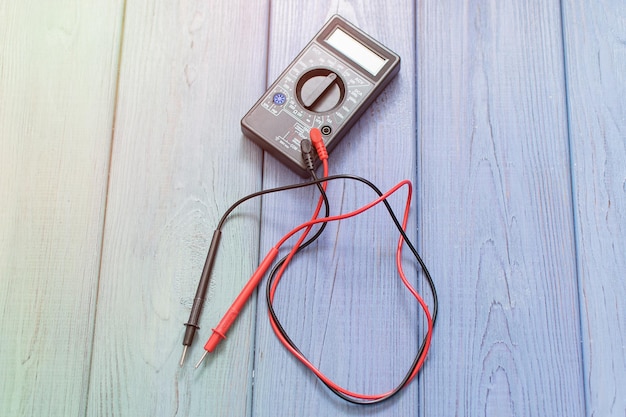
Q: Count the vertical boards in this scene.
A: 5